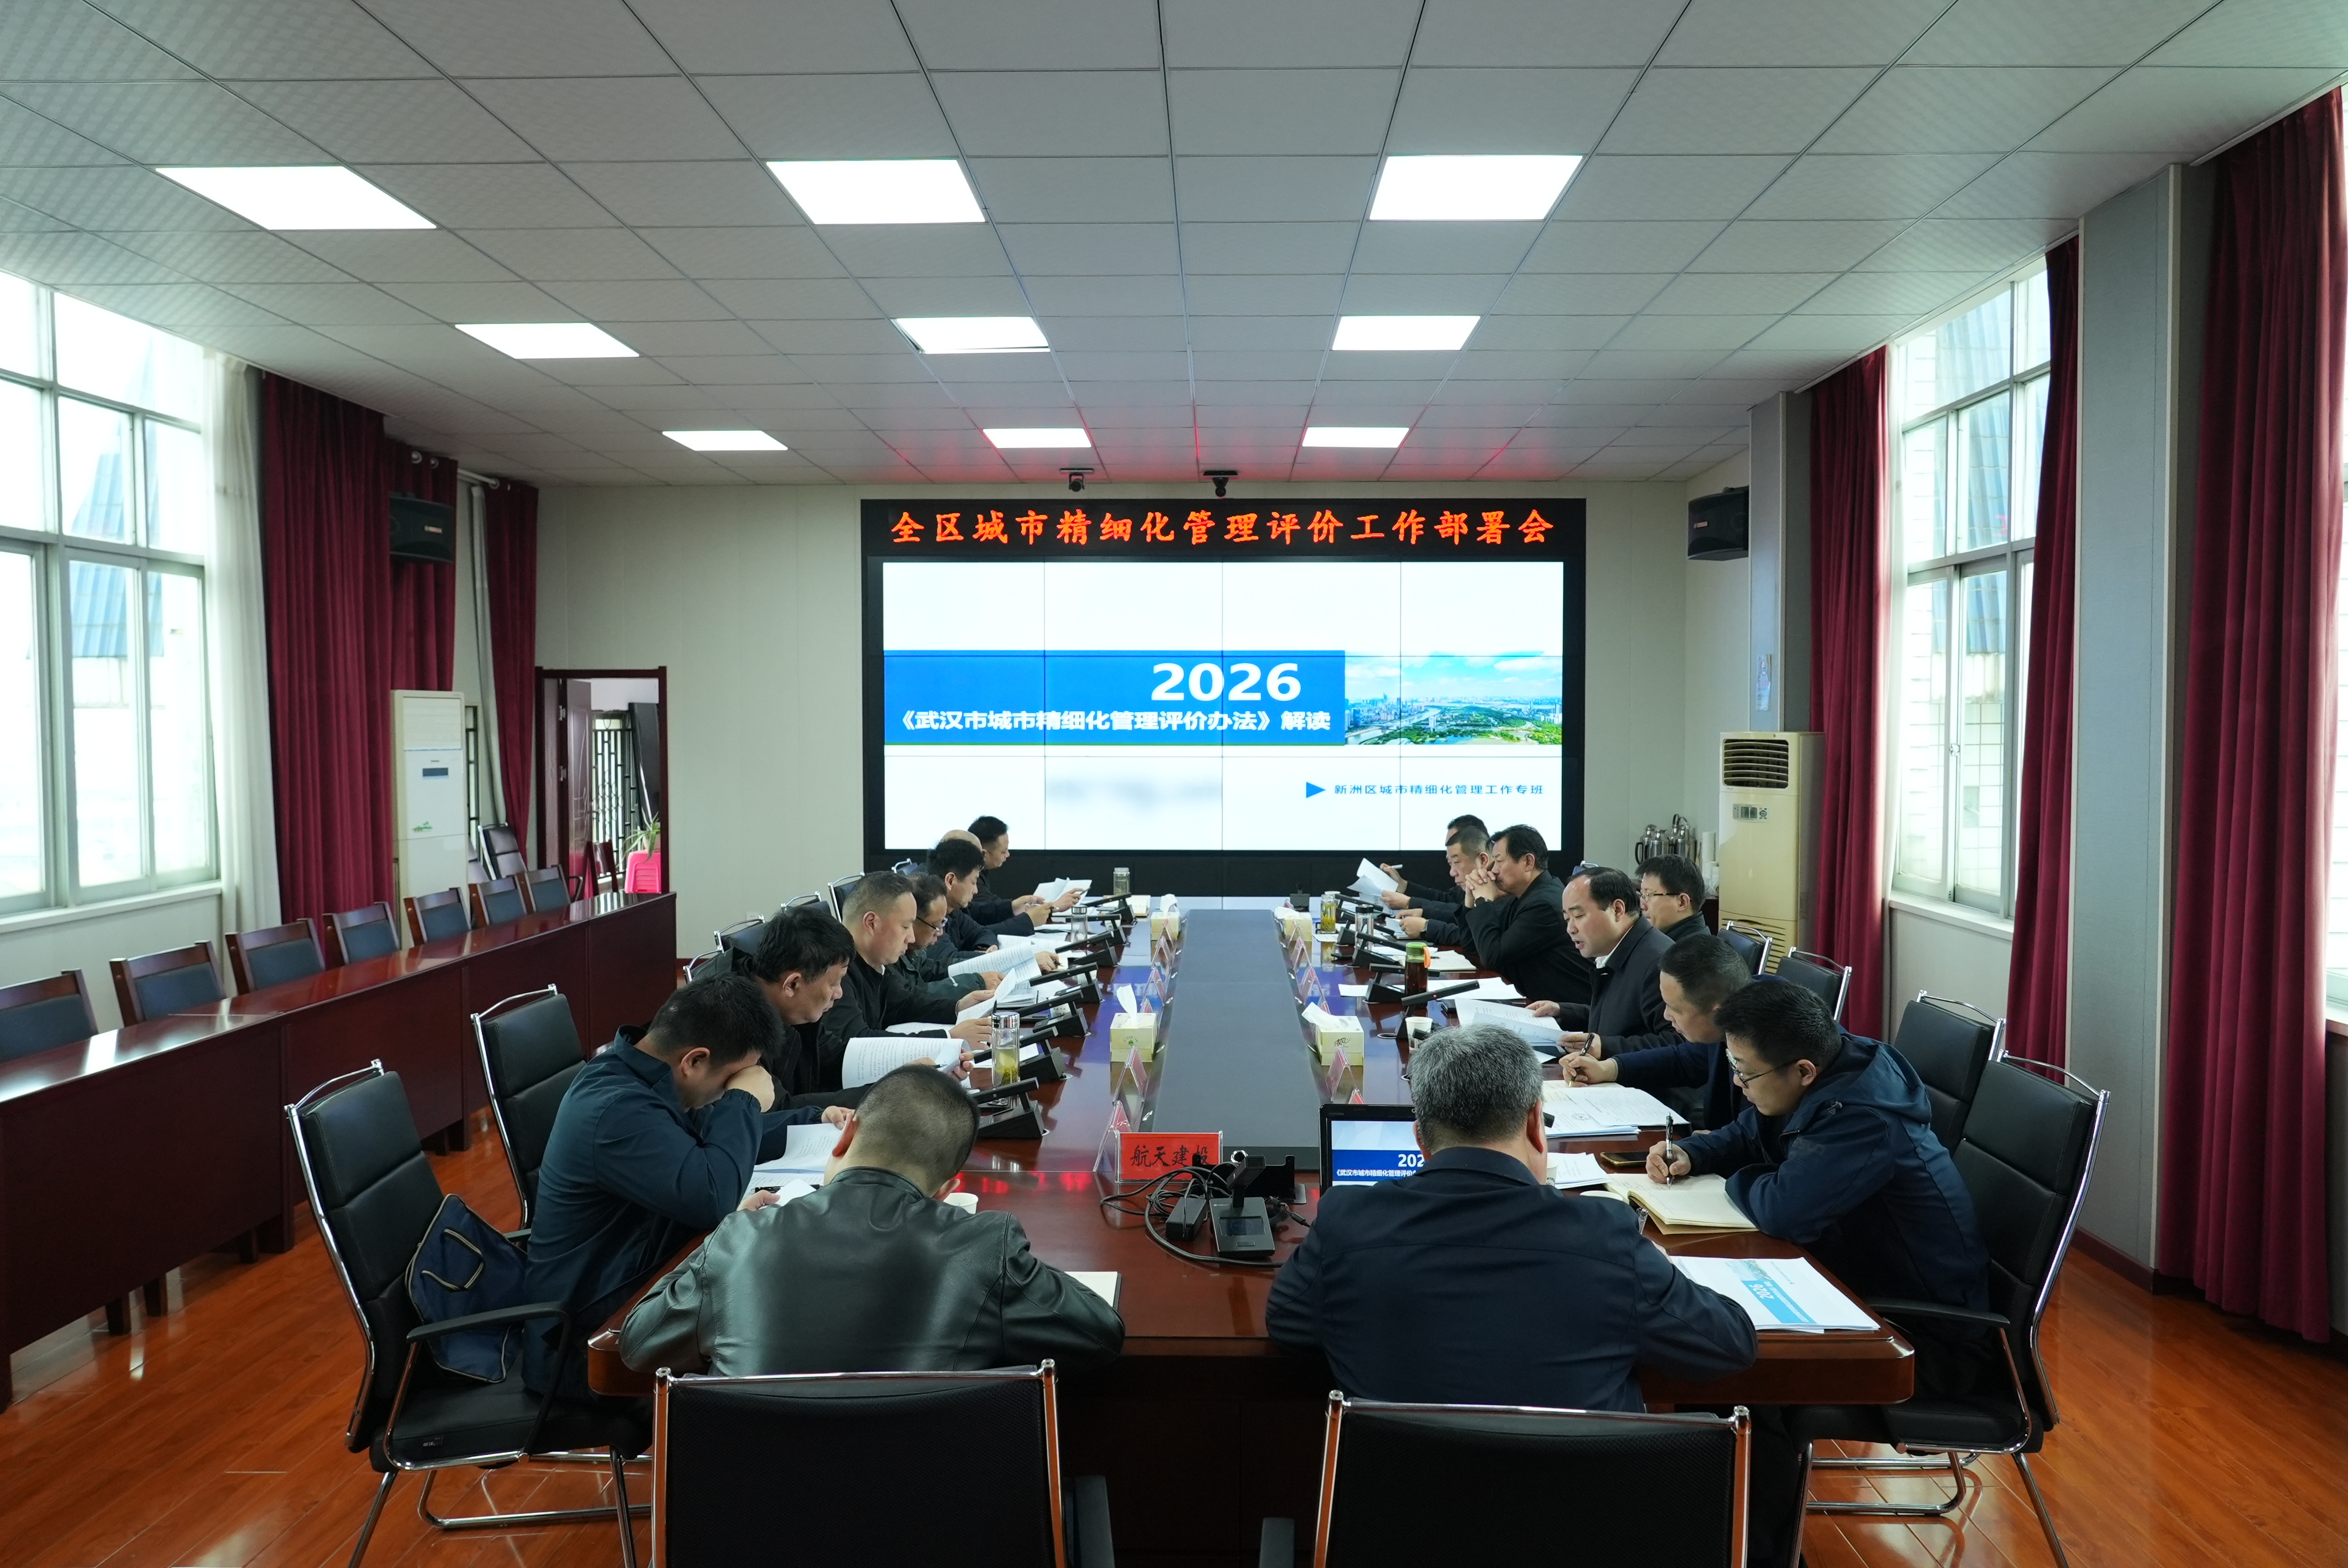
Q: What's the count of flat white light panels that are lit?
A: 9